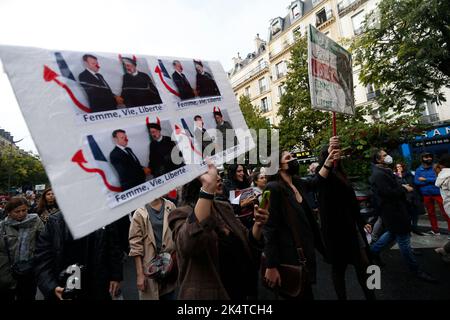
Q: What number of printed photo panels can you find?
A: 4